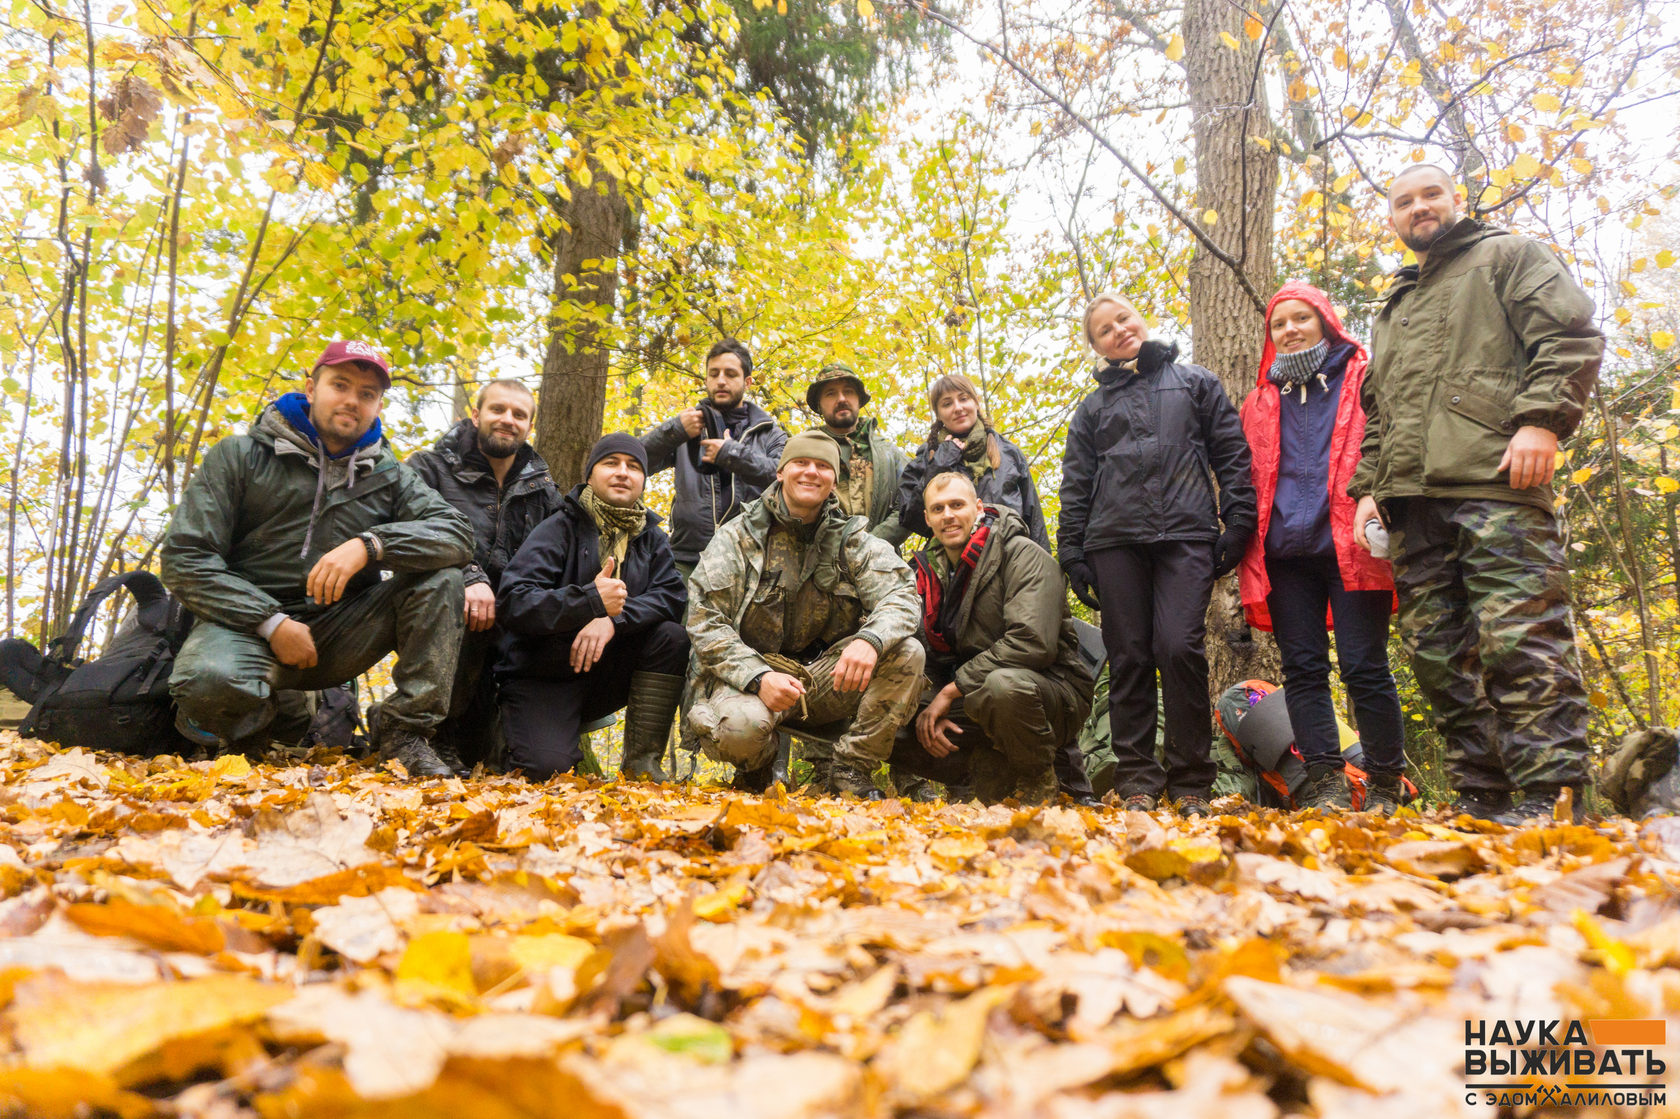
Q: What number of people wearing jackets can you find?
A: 11